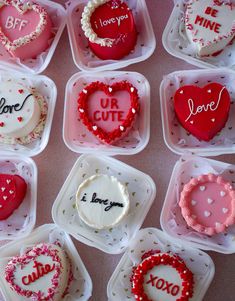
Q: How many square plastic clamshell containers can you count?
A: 11